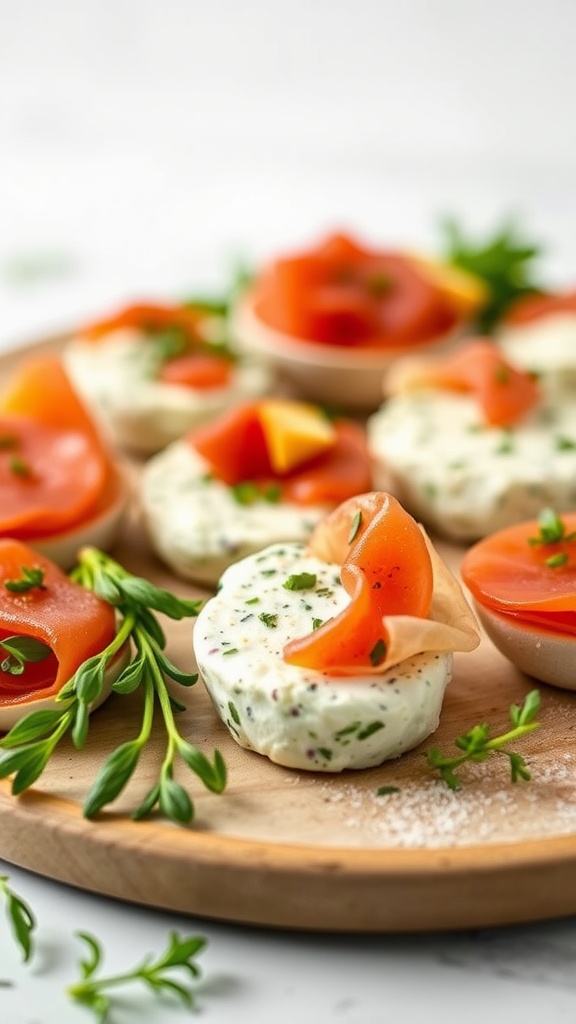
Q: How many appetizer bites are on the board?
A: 9